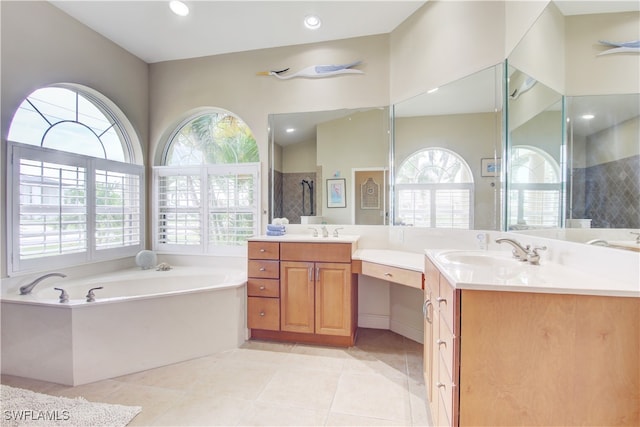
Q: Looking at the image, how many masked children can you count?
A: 0